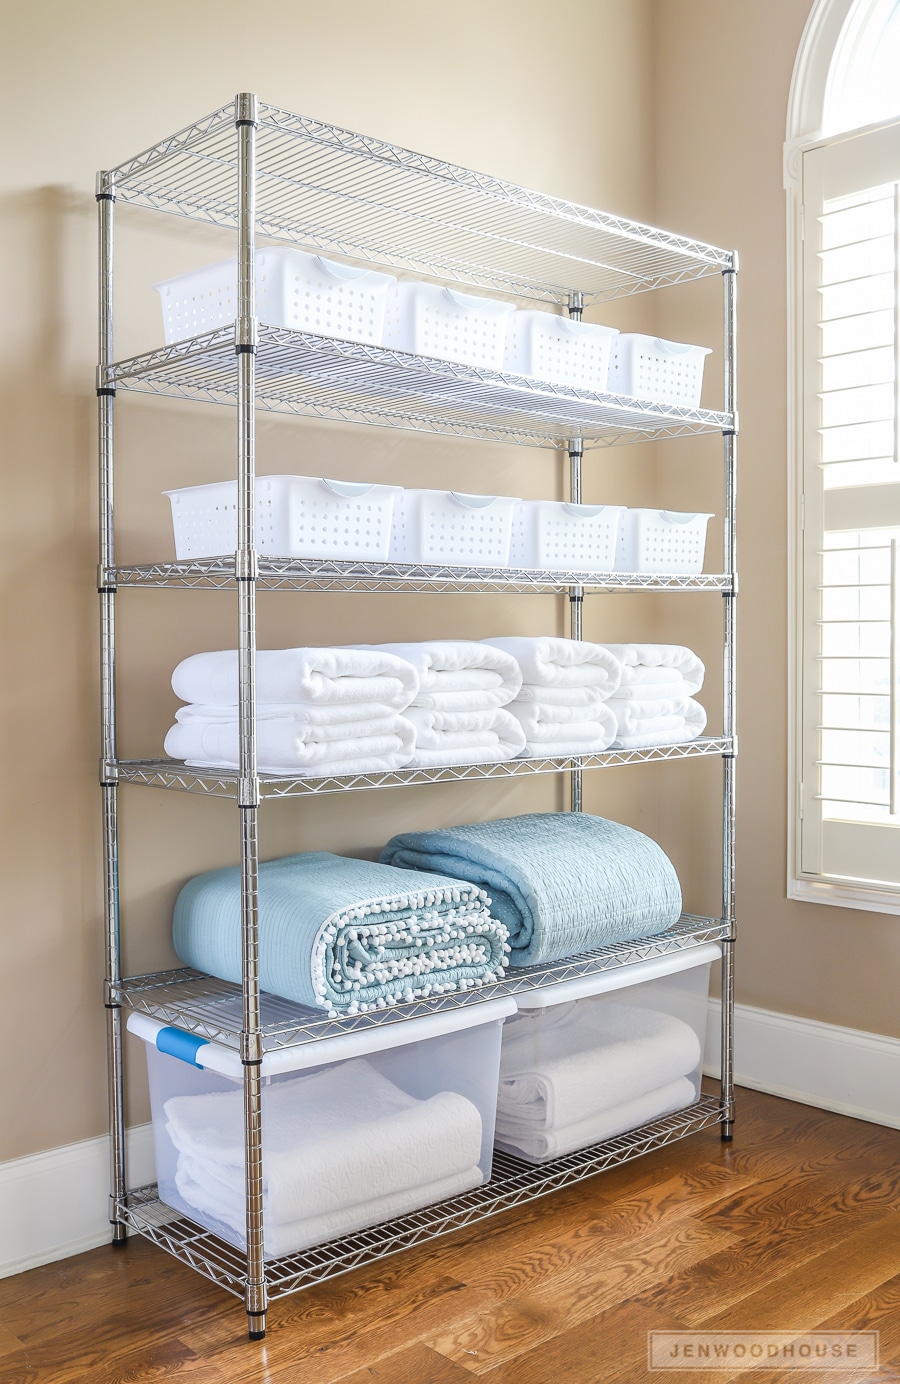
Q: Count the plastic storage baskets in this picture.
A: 8